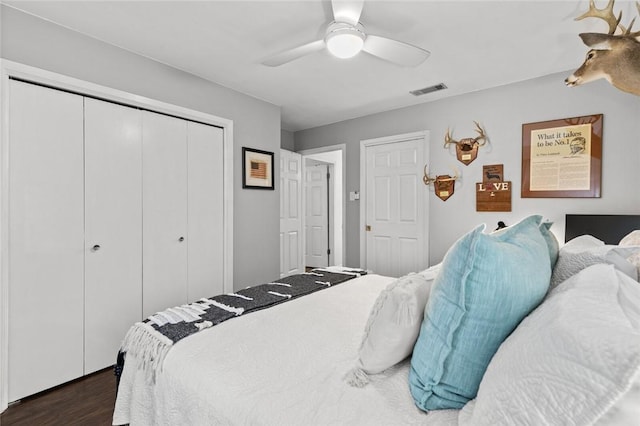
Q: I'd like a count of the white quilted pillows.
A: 2